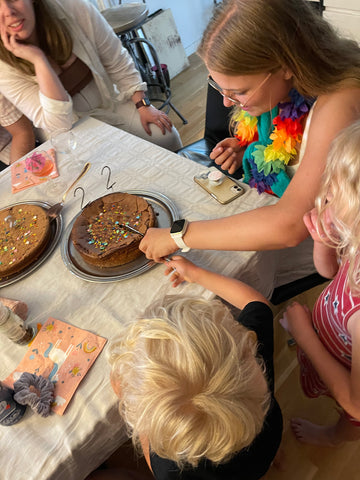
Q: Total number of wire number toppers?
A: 2